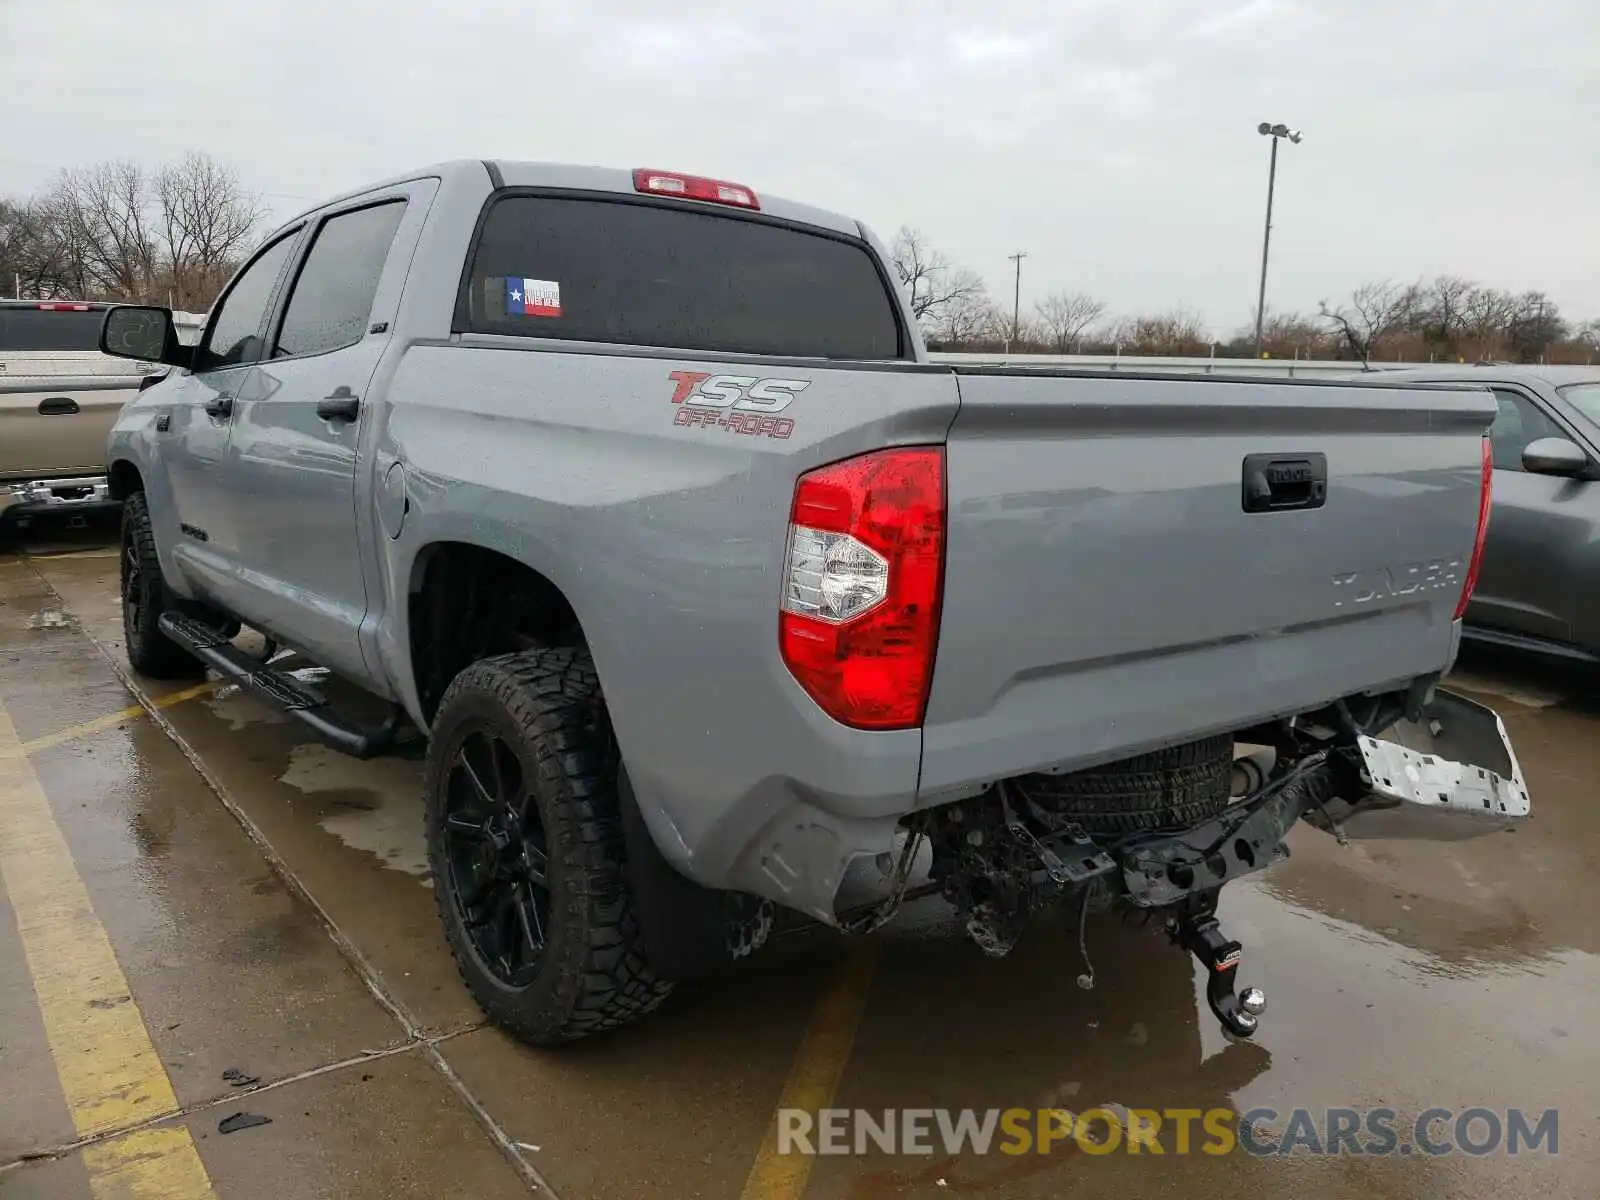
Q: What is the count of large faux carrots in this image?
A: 0